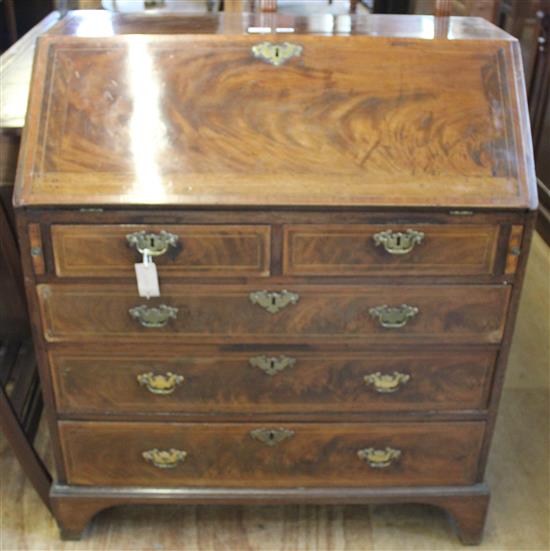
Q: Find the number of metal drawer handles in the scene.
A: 8